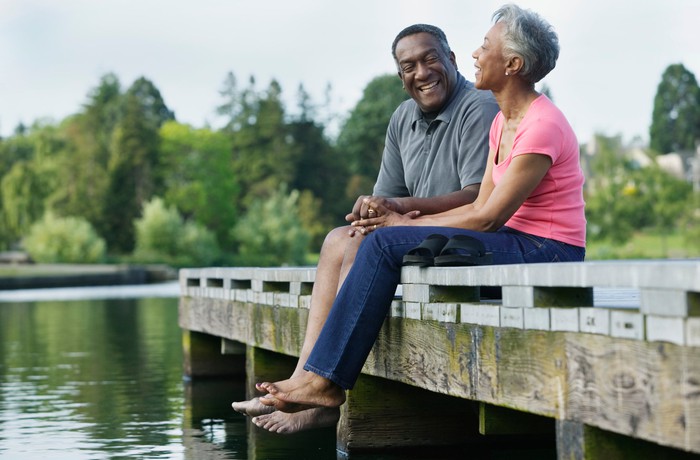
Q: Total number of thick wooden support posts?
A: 4